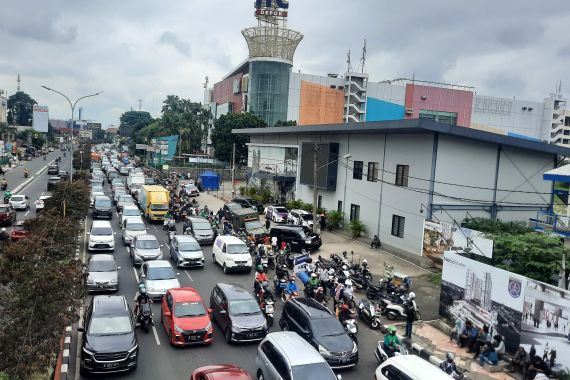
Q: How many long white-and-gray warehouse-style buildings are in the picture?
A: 1